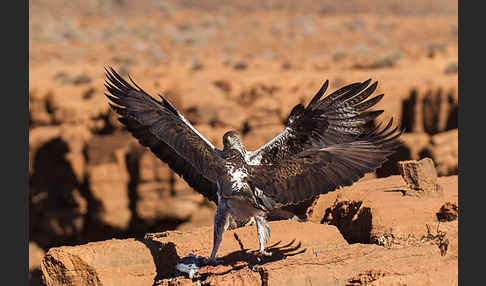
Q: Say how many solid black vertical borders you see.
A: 2